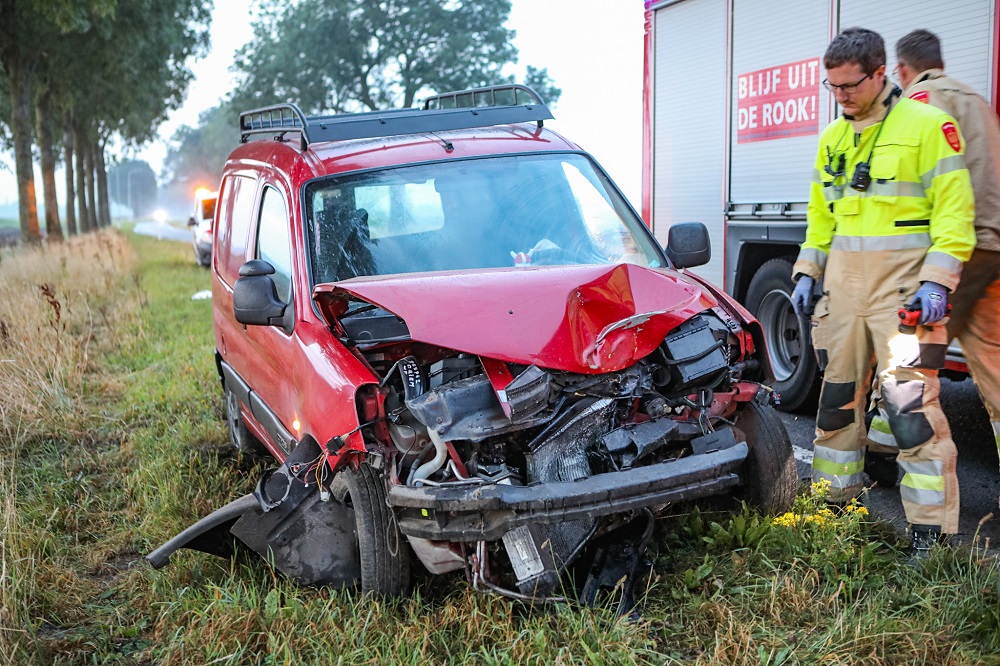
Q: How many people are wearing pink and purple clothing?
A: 0